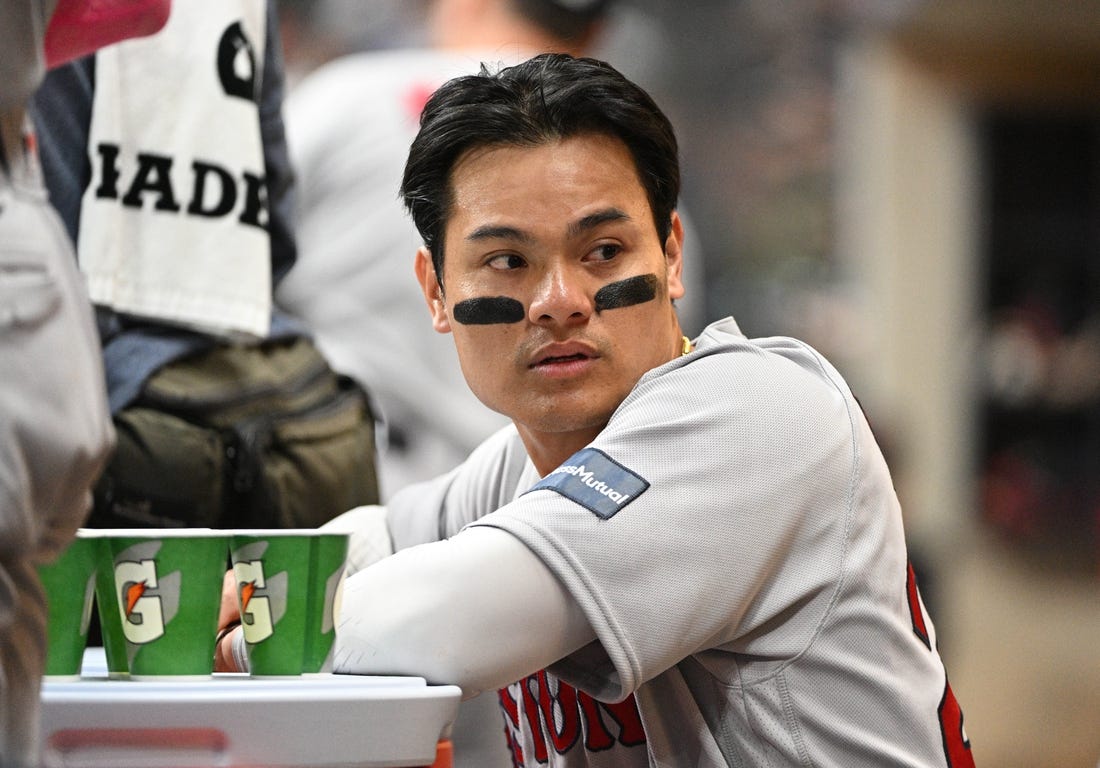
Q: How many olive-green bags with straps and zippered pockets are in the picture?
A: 1